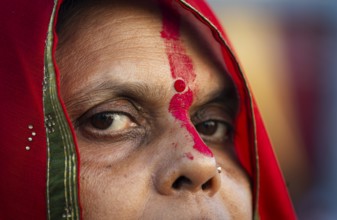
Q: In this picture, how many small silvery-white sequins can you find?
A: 4